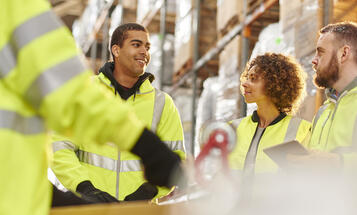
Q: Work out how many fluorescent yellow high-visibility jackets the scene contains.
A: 4